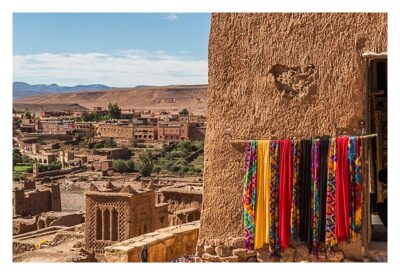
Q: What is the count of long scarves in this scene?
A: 11